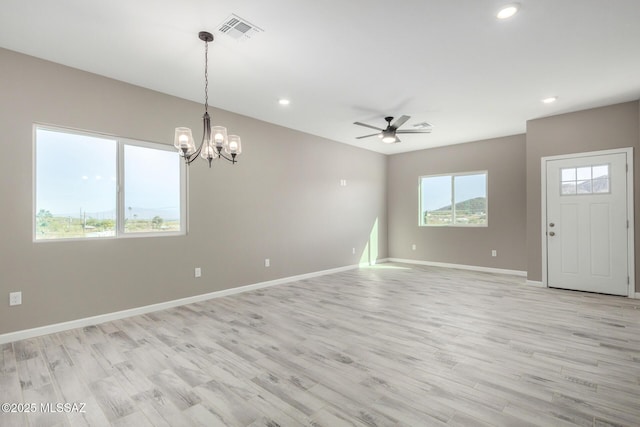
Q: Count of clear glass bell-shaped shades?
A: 5